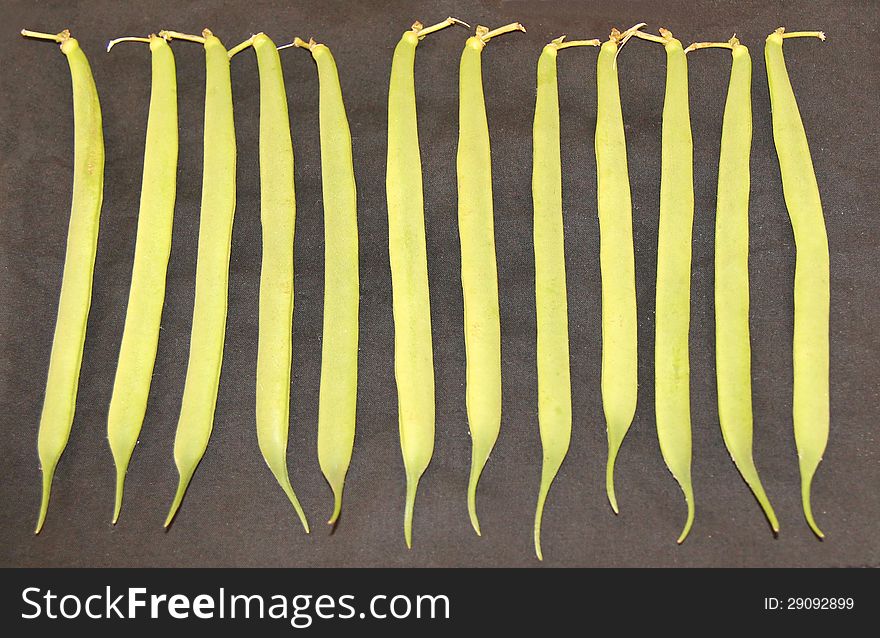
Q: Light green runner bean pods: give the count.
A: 12